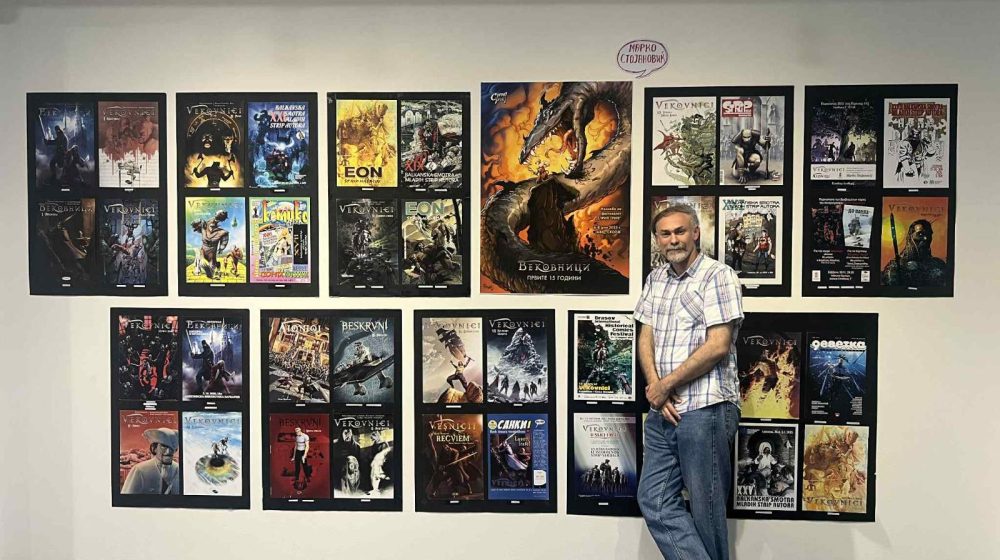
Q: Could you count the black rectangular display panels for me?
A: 10